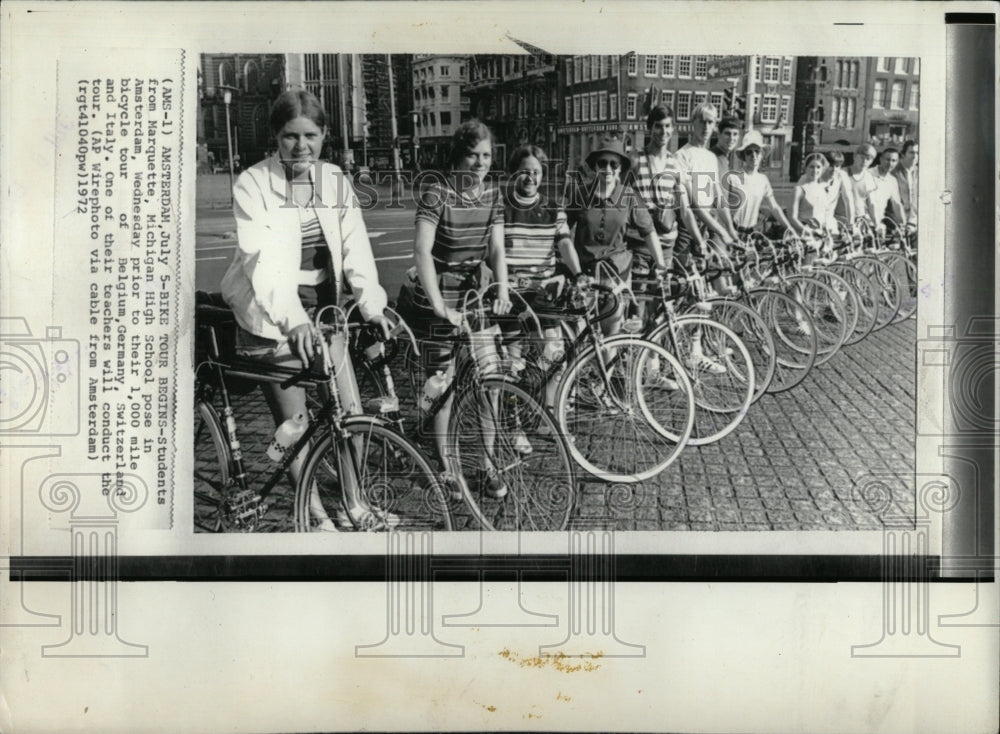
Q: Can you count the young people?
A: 13